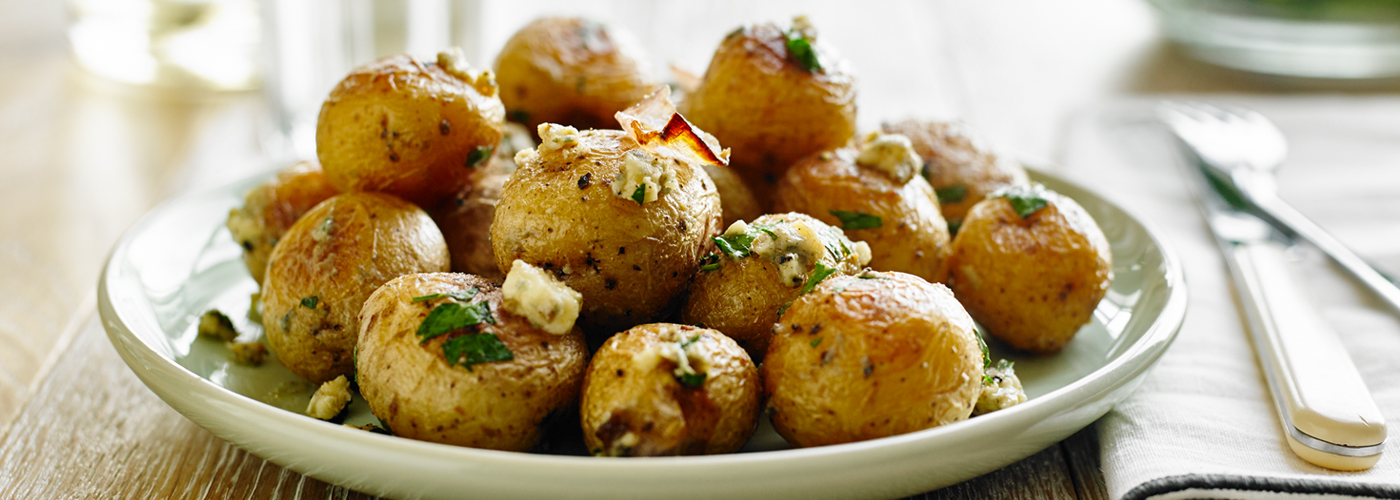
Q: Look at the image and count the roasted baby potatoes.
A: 15